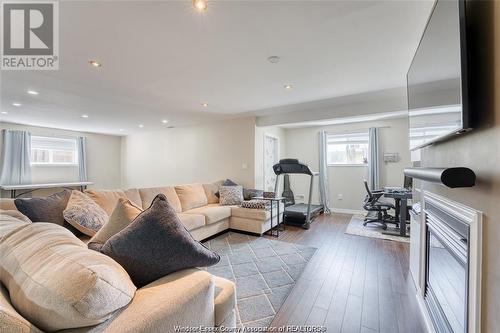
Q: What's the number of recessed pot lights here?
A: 11